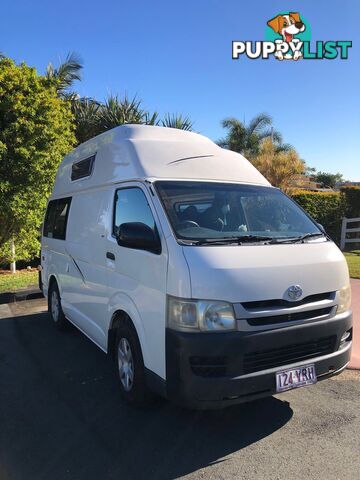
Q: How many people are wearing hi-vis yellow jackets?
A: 0